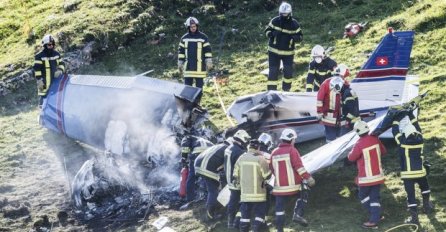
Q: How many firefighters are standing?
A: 14